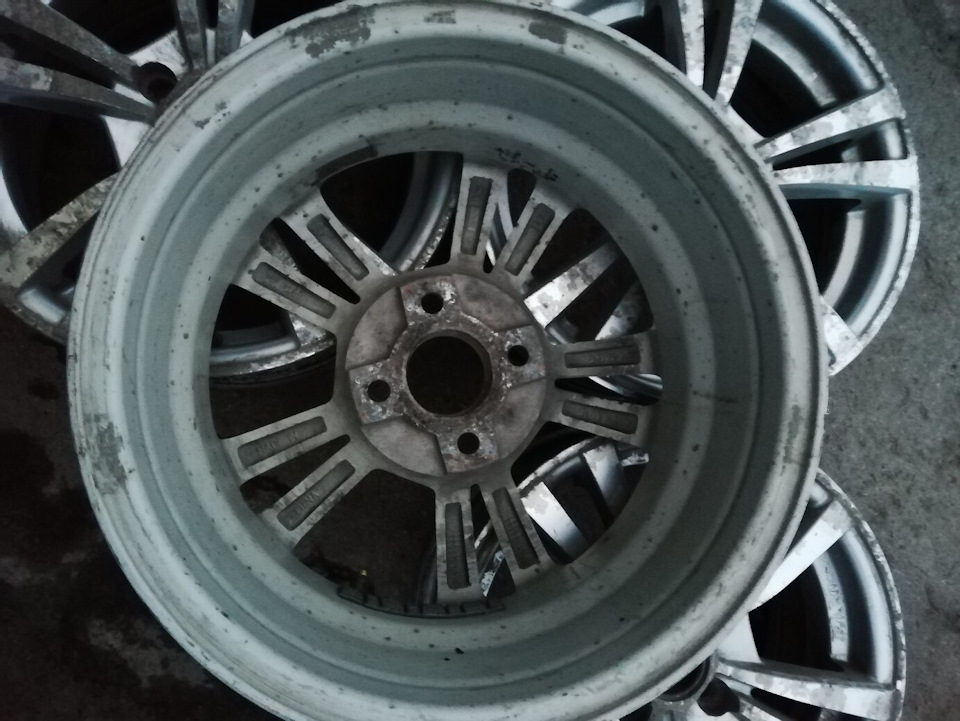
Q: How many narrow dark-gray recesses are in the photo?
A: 10